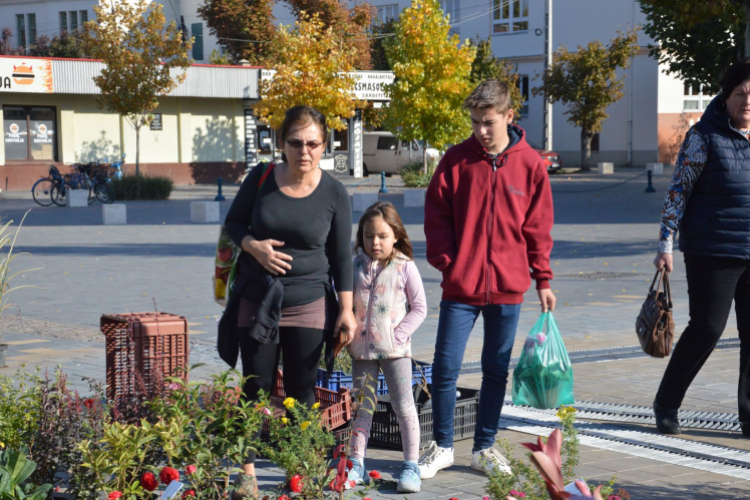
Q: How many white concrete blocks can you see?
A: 7